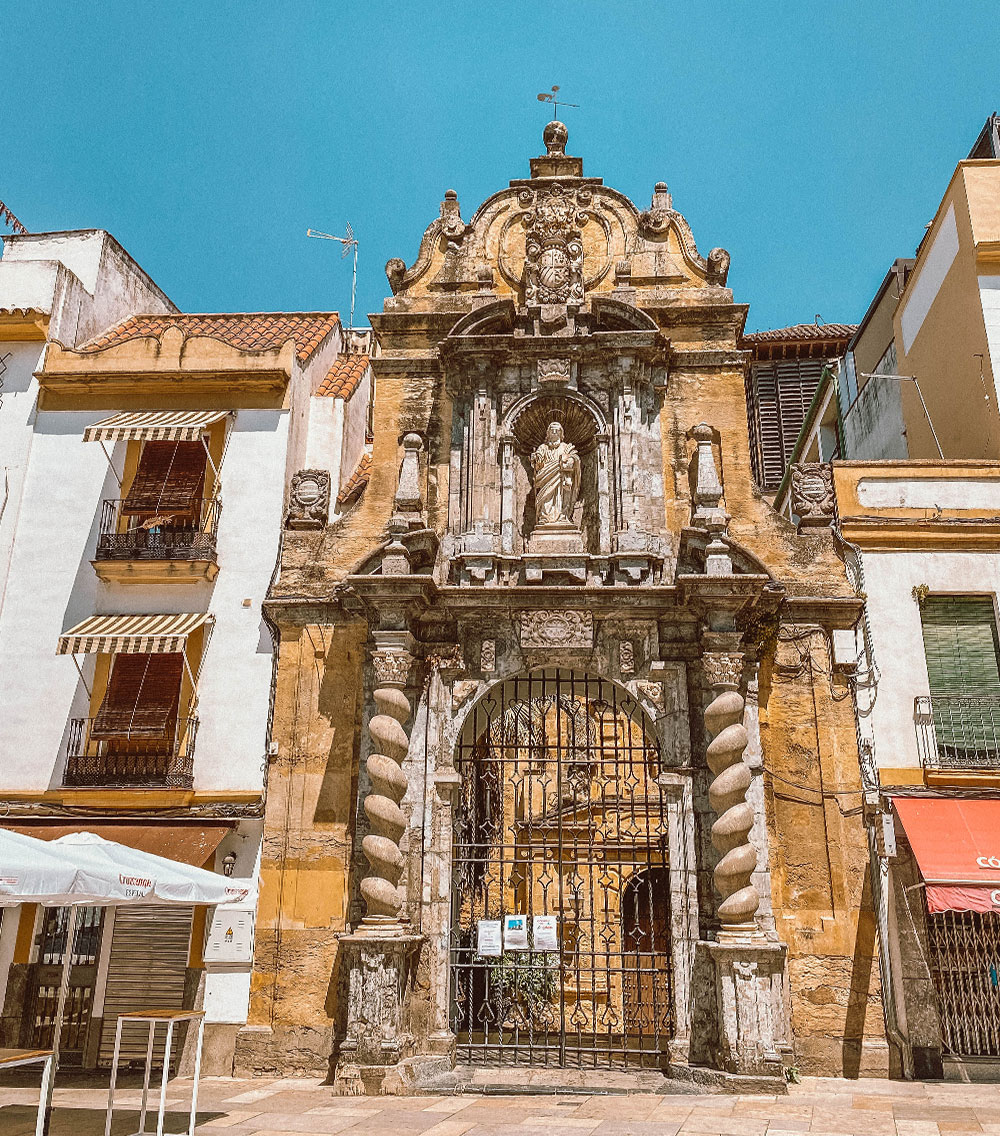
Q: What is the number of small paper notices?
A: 3